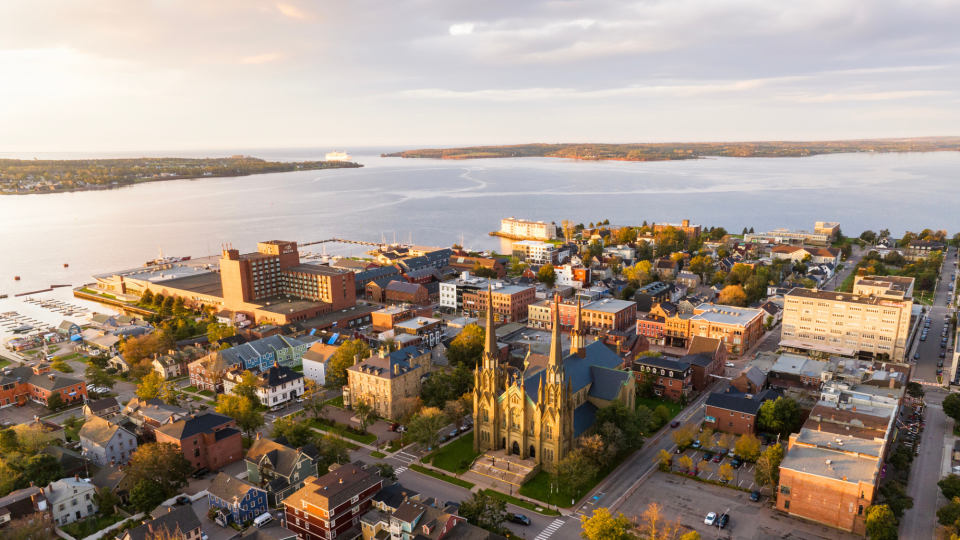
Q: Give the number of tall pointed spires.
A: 3